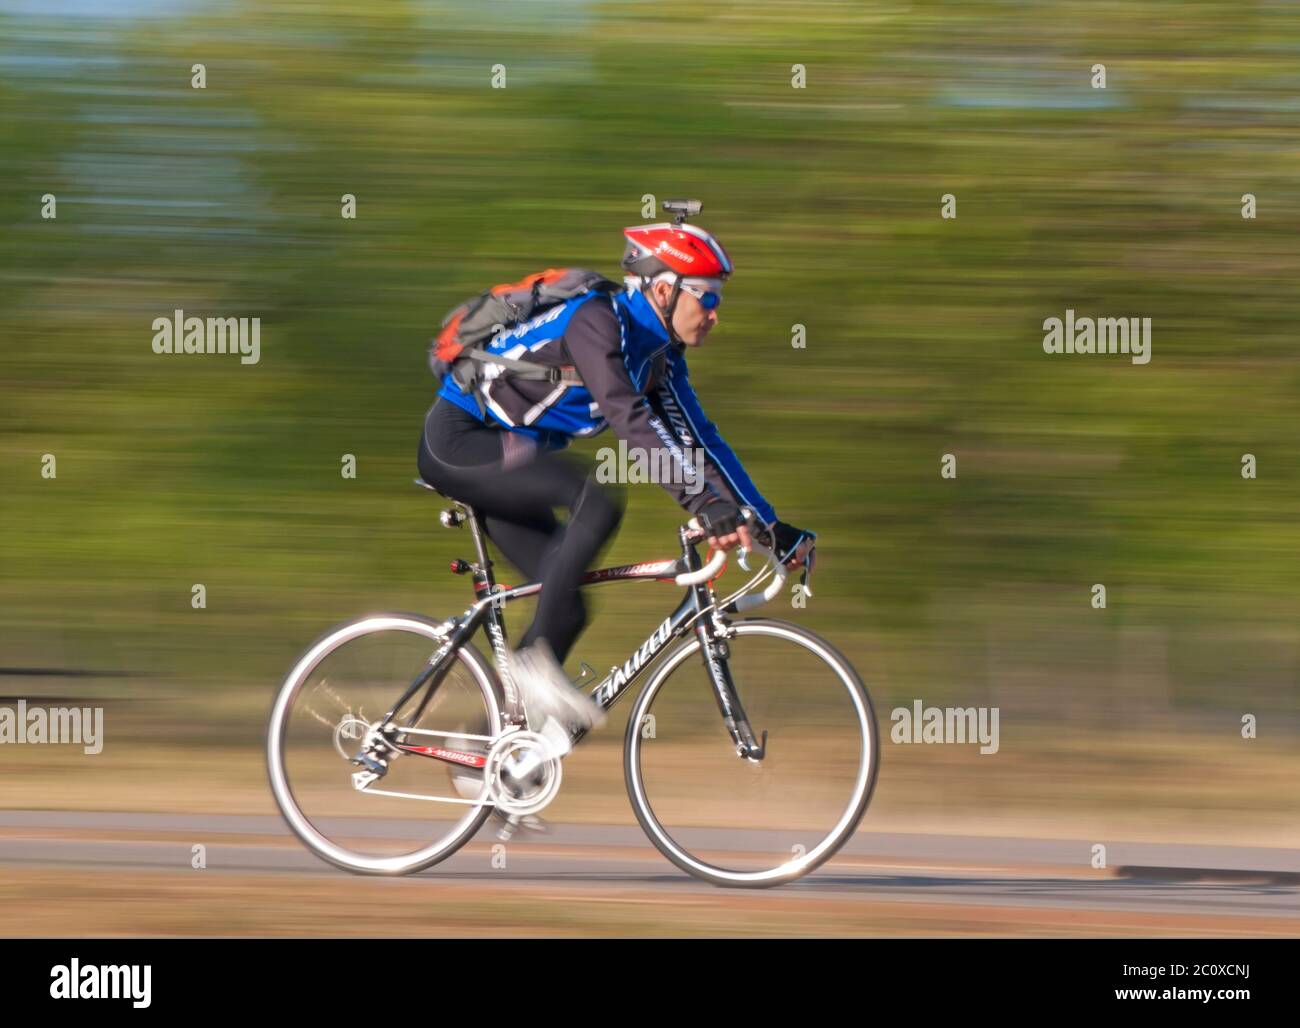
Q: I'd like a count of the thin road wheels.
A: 2